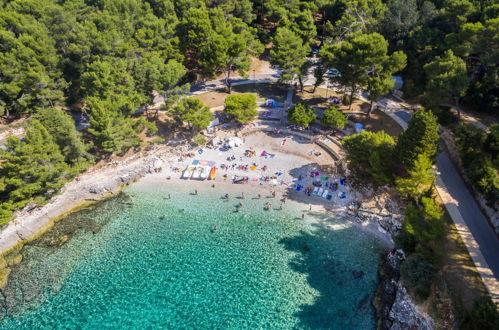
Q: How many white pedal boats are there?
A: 3